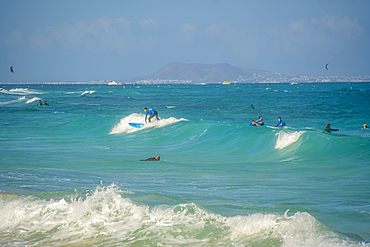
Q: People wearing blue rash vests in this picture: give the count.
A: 4